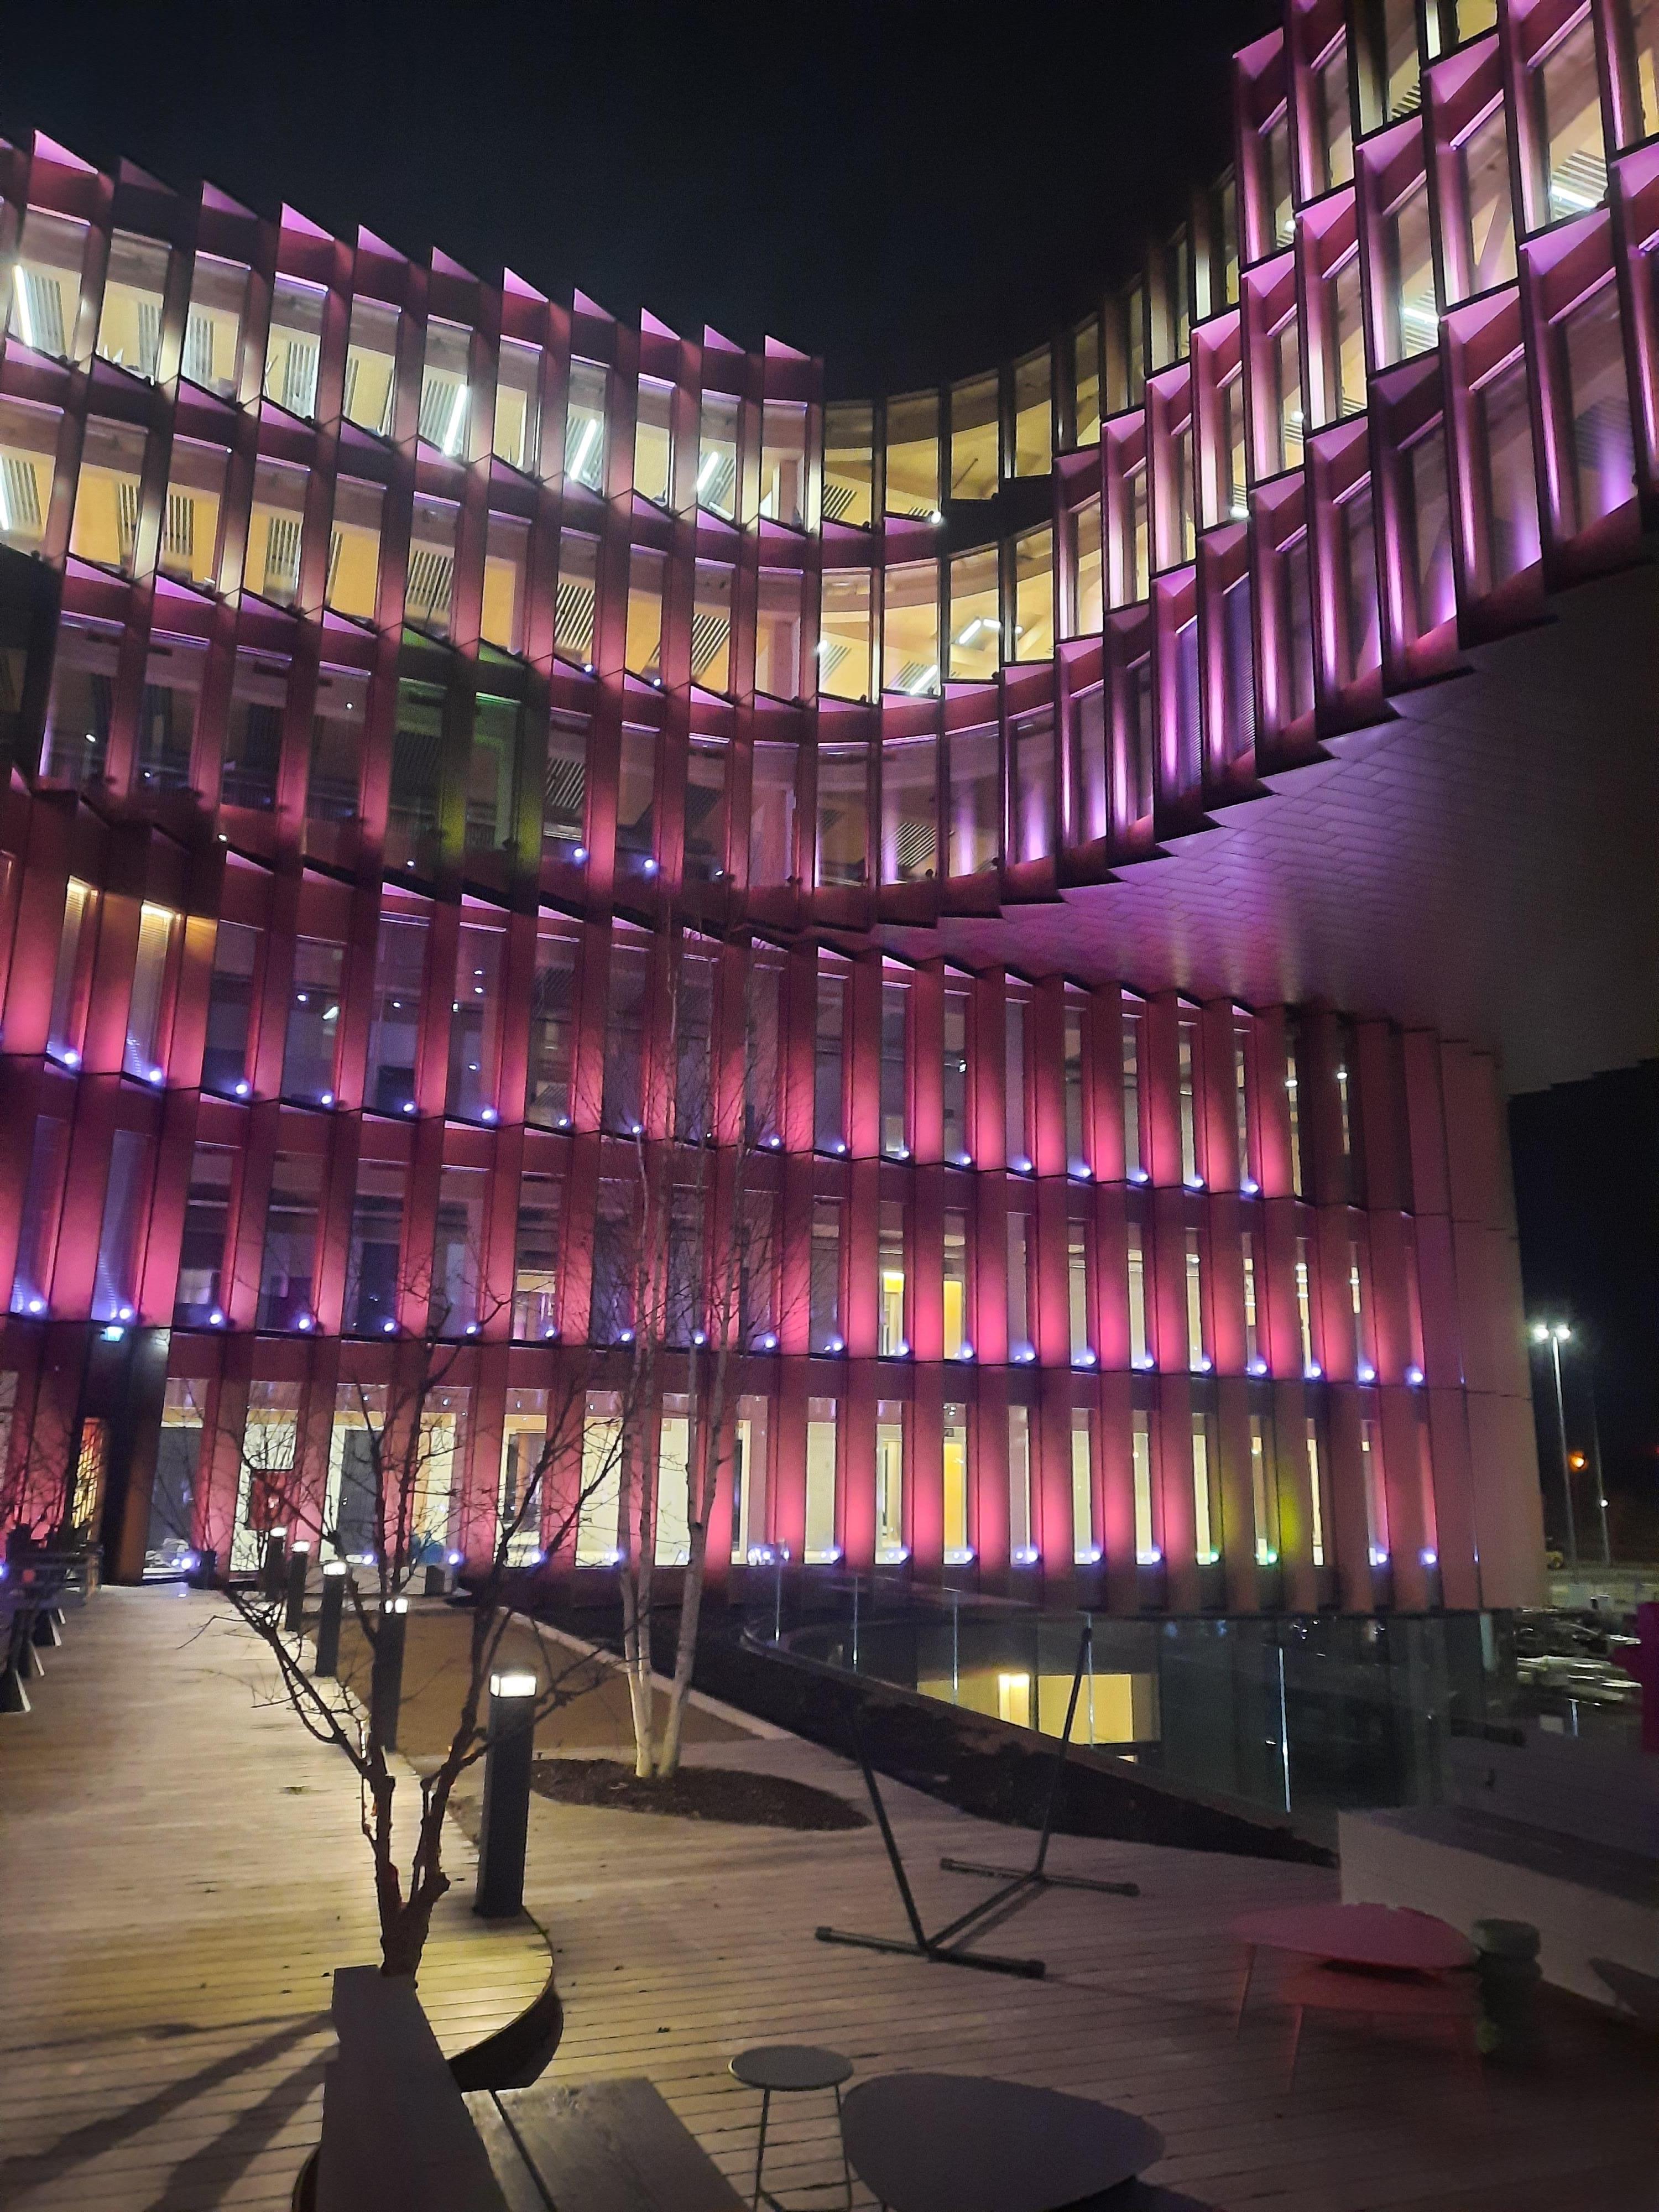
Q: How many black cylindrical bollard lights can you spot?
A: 5